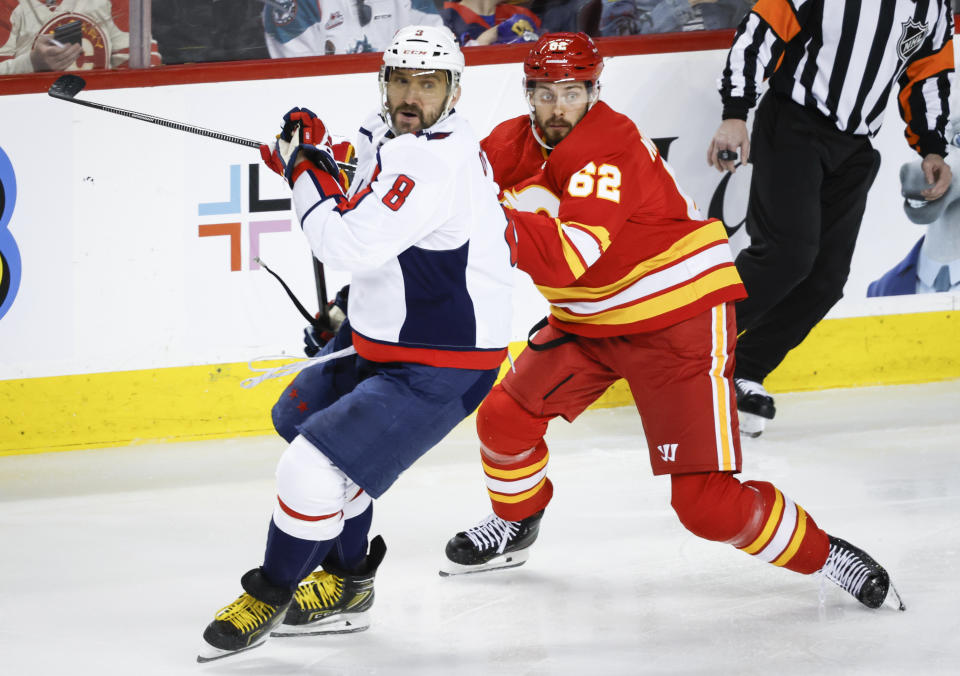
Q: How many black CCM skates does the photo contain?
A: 2